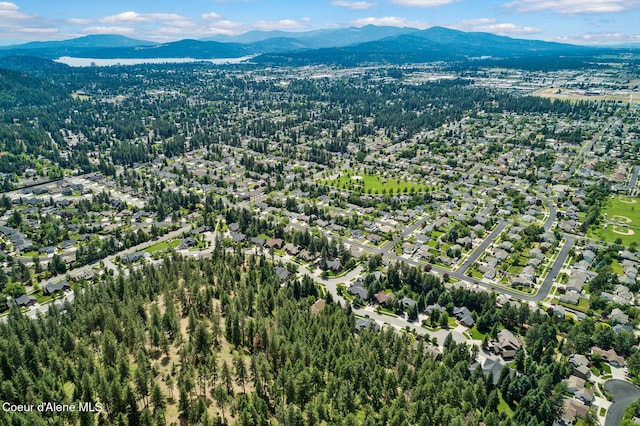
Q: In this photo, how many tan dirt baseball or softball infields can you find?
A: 3